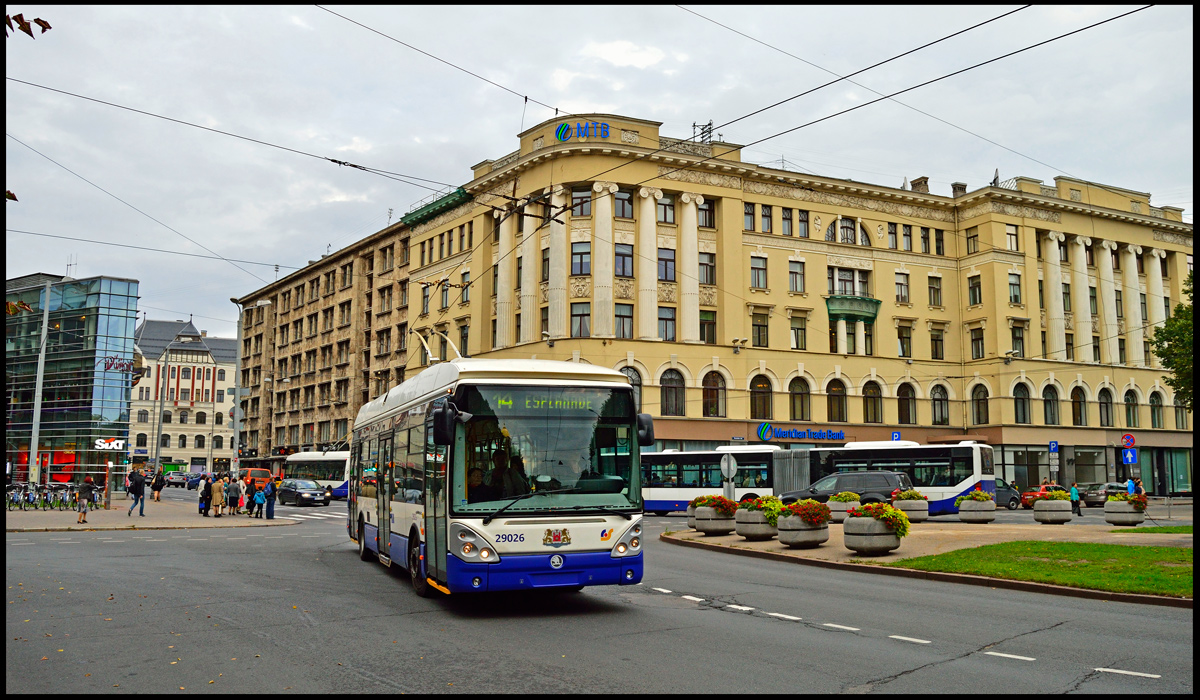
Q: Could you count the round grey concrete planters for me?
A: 10